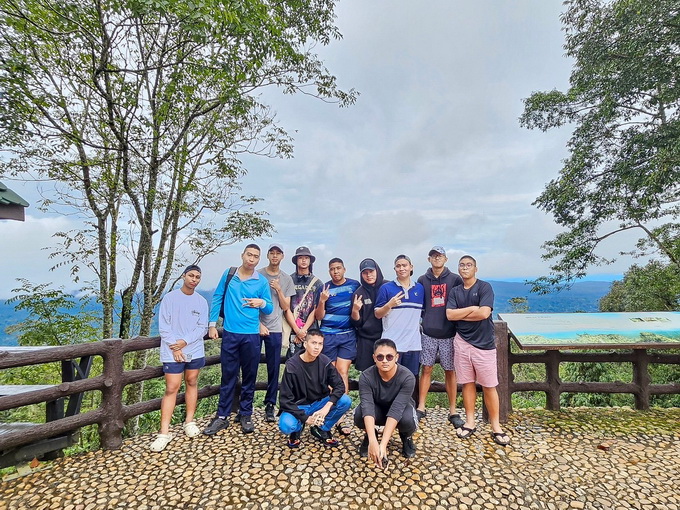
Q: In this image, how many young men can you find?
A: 11